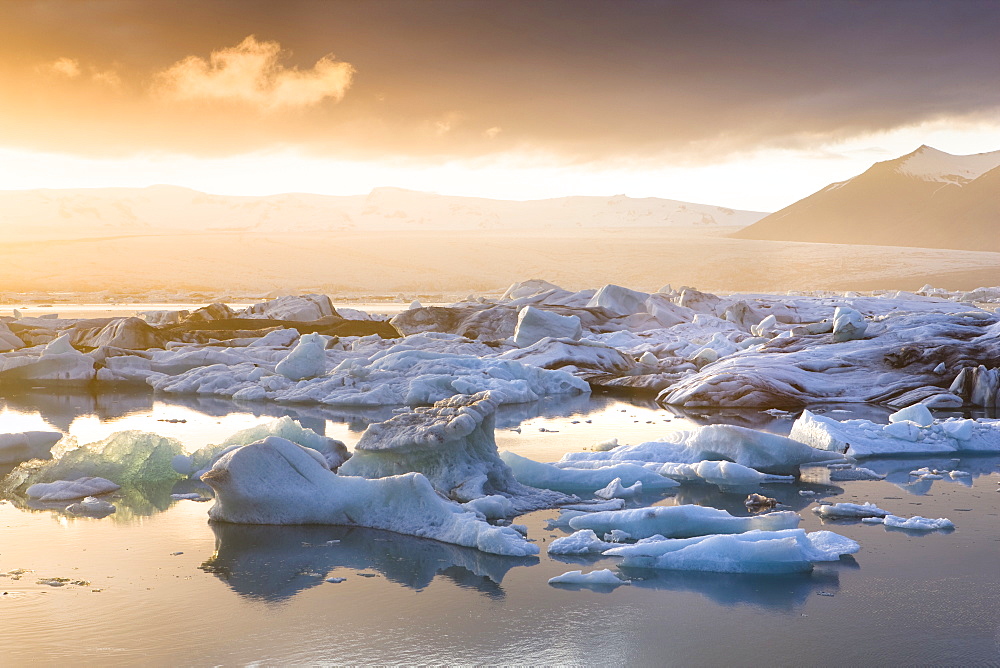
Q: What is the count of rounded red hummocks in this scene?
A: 0